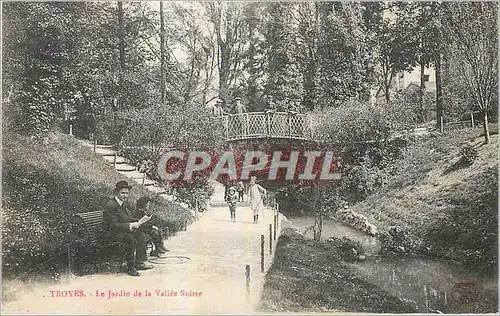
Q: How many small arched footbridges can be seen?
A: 1